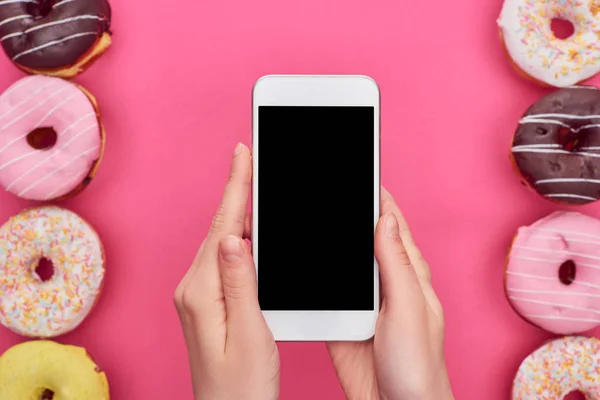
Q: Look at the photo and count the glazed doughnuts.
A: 8